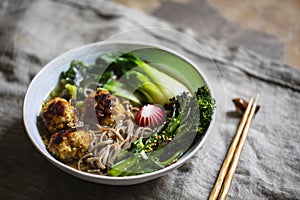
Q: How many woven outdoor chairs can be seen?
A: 0